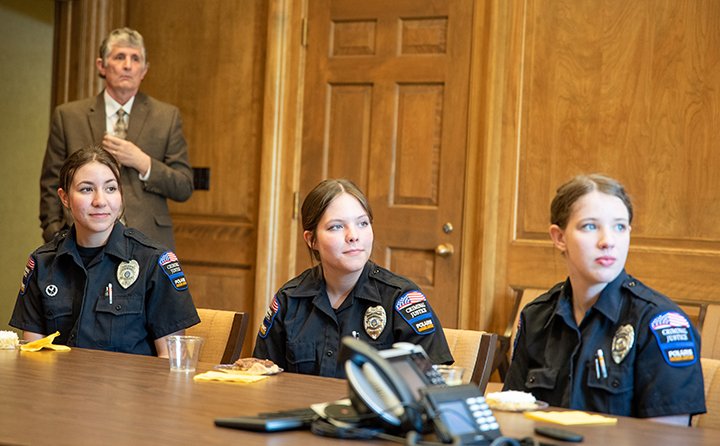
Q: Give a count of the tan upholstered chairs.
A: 5